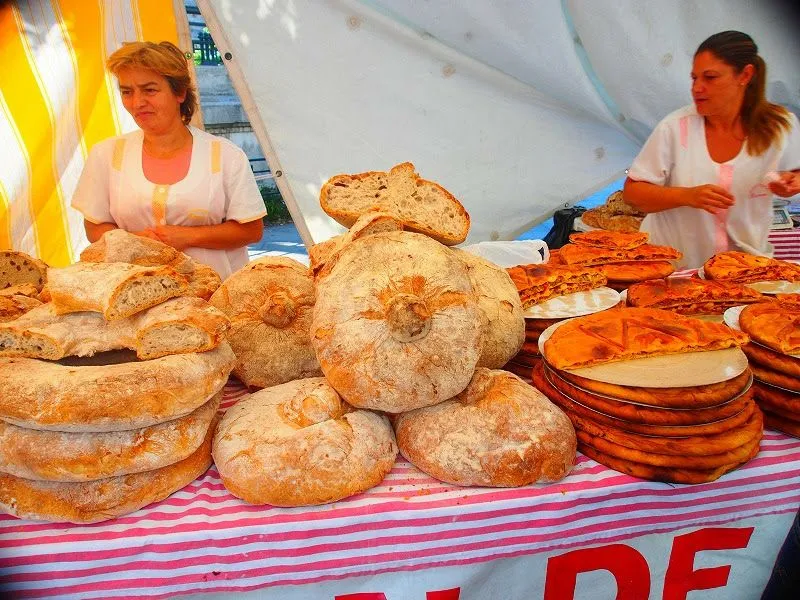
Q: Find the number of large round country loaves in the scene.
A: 5